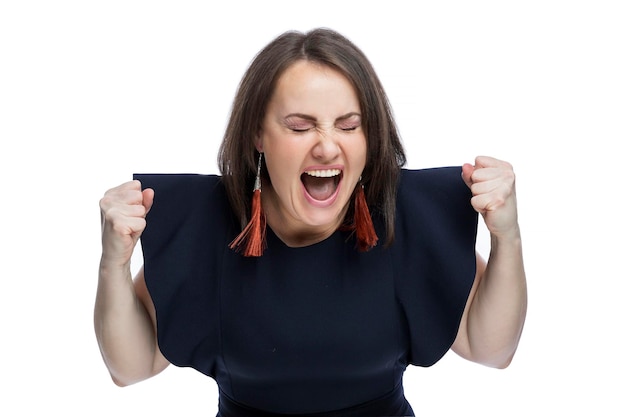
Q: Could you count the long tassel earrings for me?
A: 2